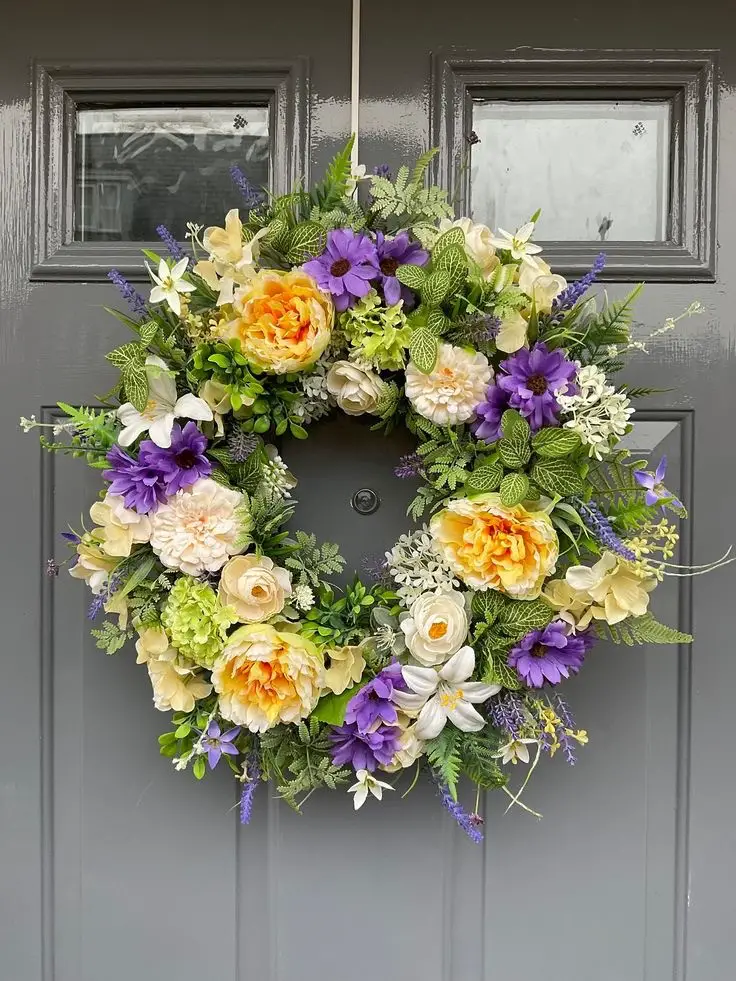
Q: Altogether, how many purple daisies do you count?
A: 9